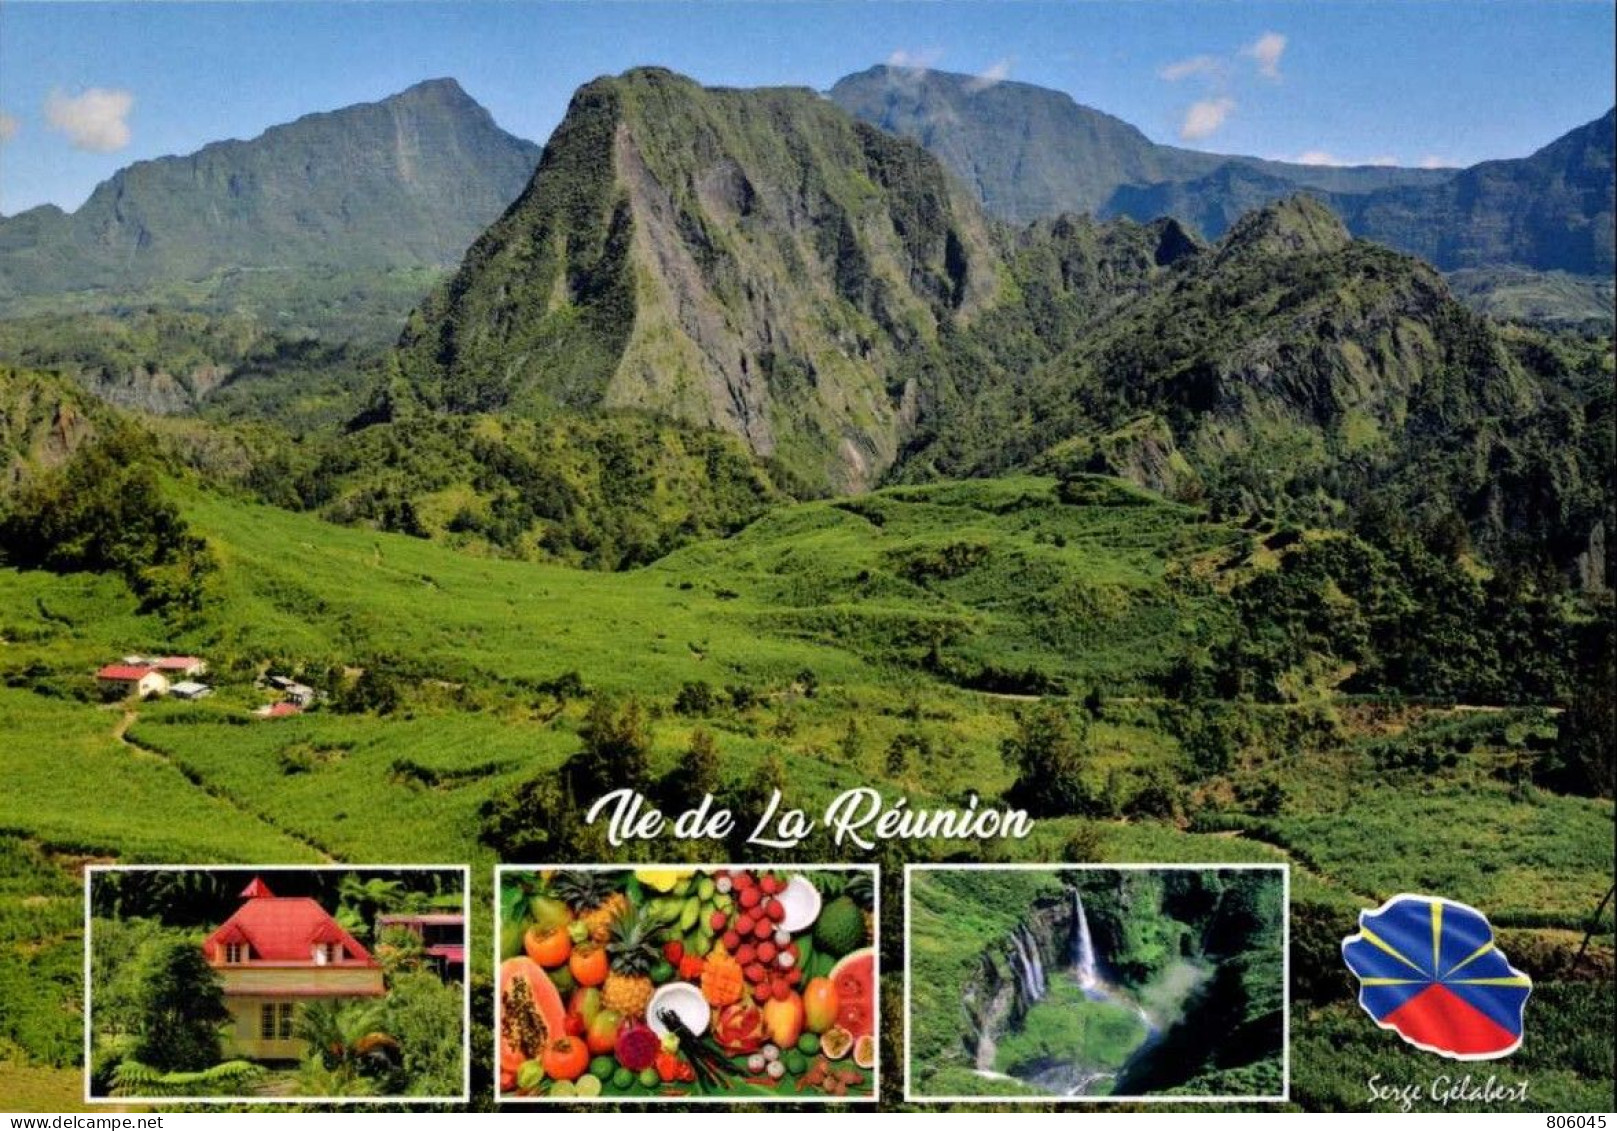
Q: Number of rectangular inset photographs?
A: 3